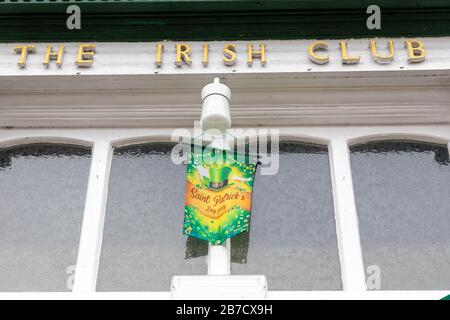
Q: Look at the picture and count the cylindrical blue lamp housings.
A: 0